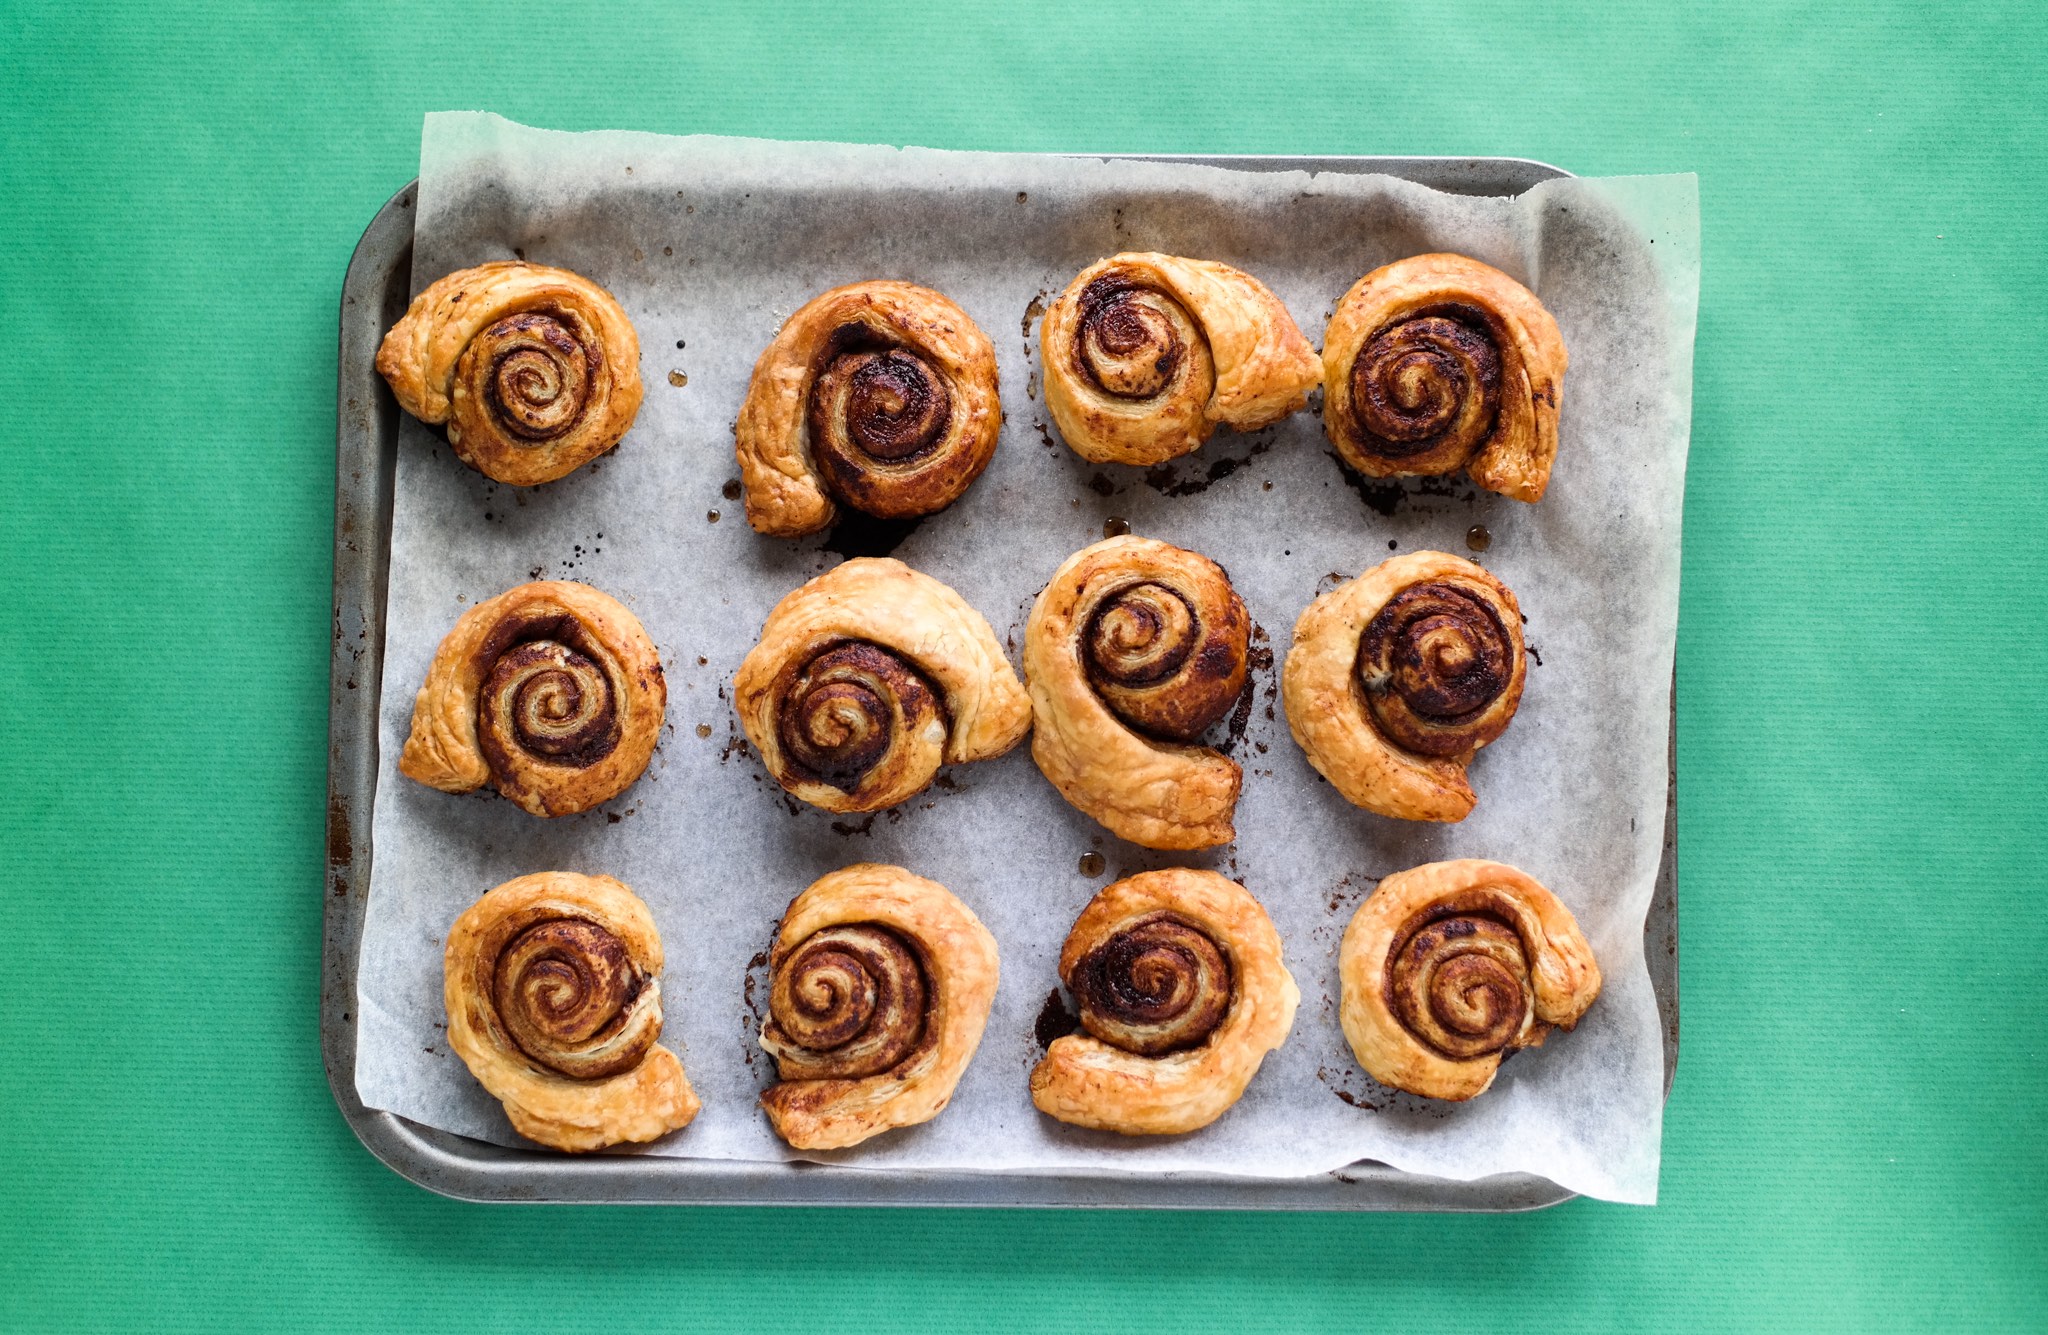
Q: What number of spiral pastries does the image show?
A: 12